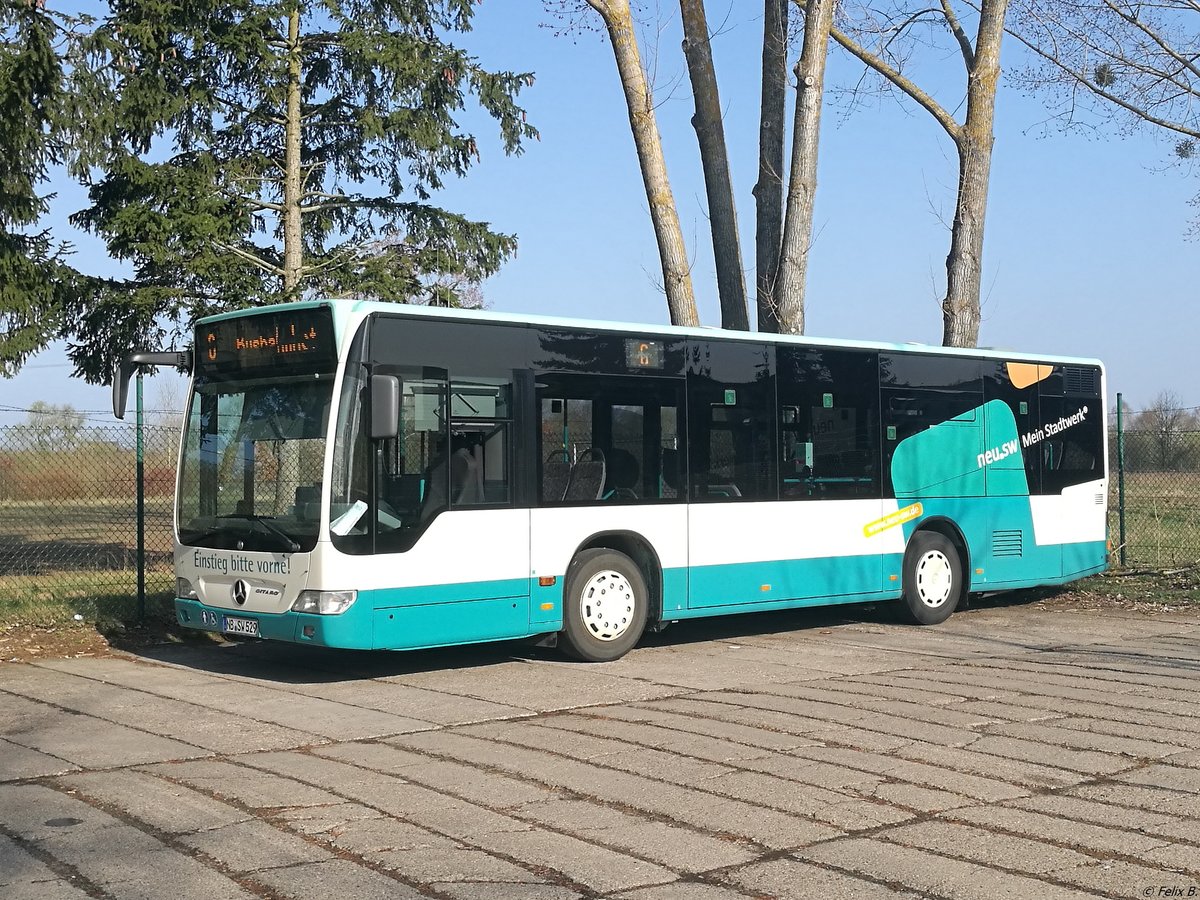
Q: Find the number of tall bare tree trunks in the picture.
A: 5